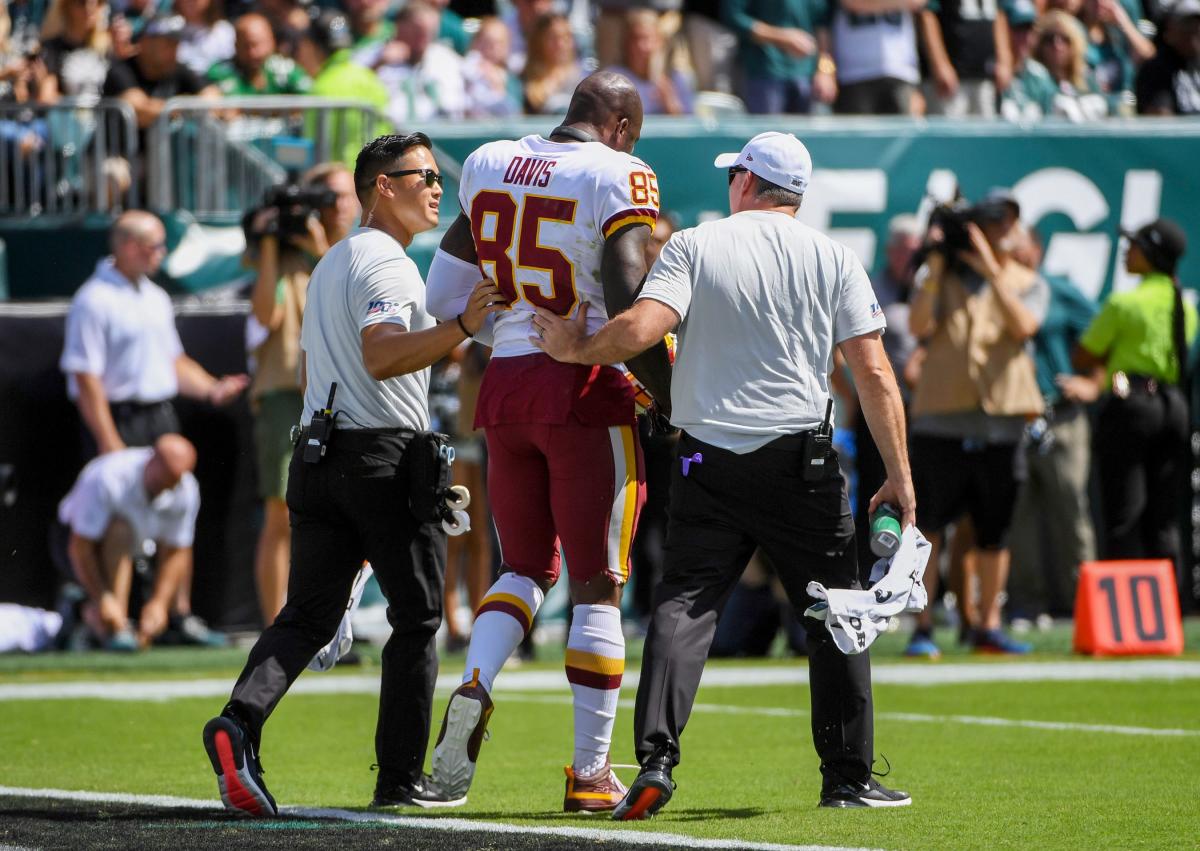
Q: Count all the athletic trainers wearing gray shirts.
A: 2